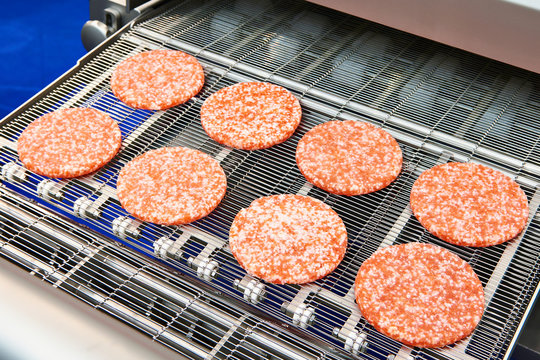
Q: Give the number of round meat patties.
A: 8